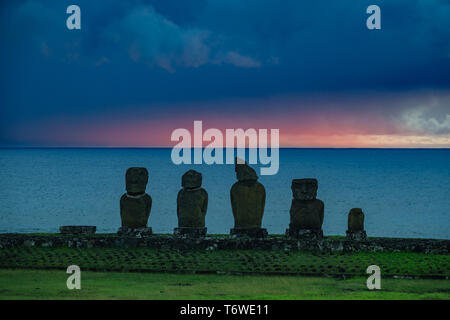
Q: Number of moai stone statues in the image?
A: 5